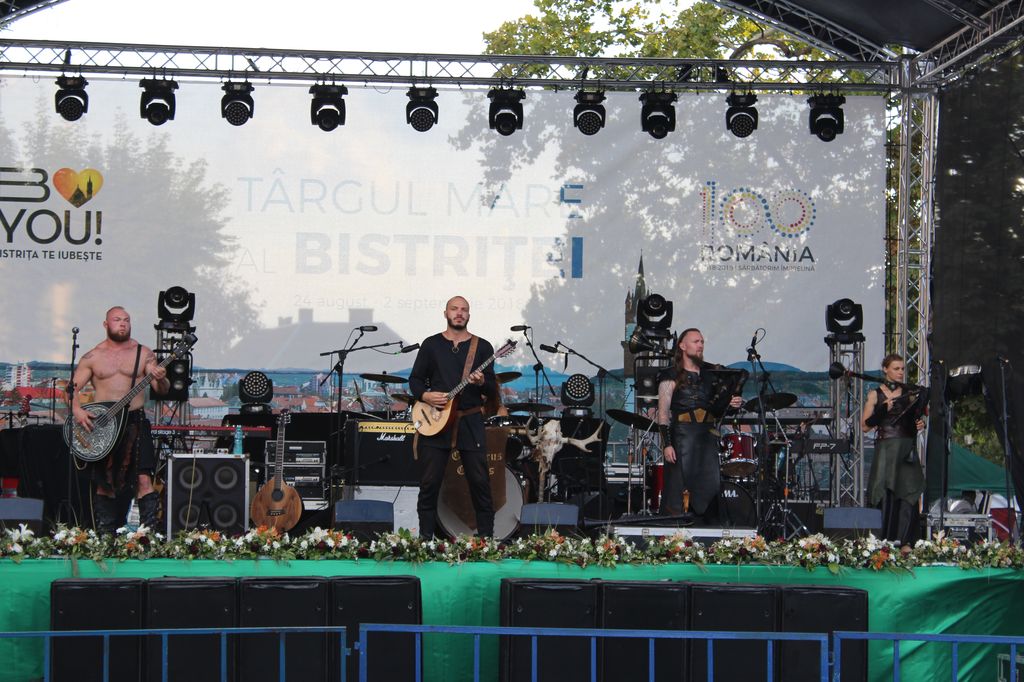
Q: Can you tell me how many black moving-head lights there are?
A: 15